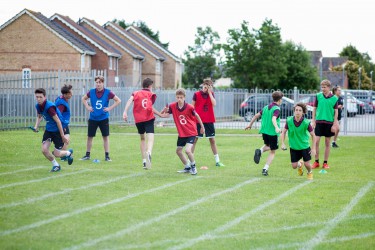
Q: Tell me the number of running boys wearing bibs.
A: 6